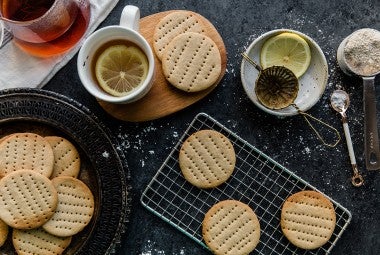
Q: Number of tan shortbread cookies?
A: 11